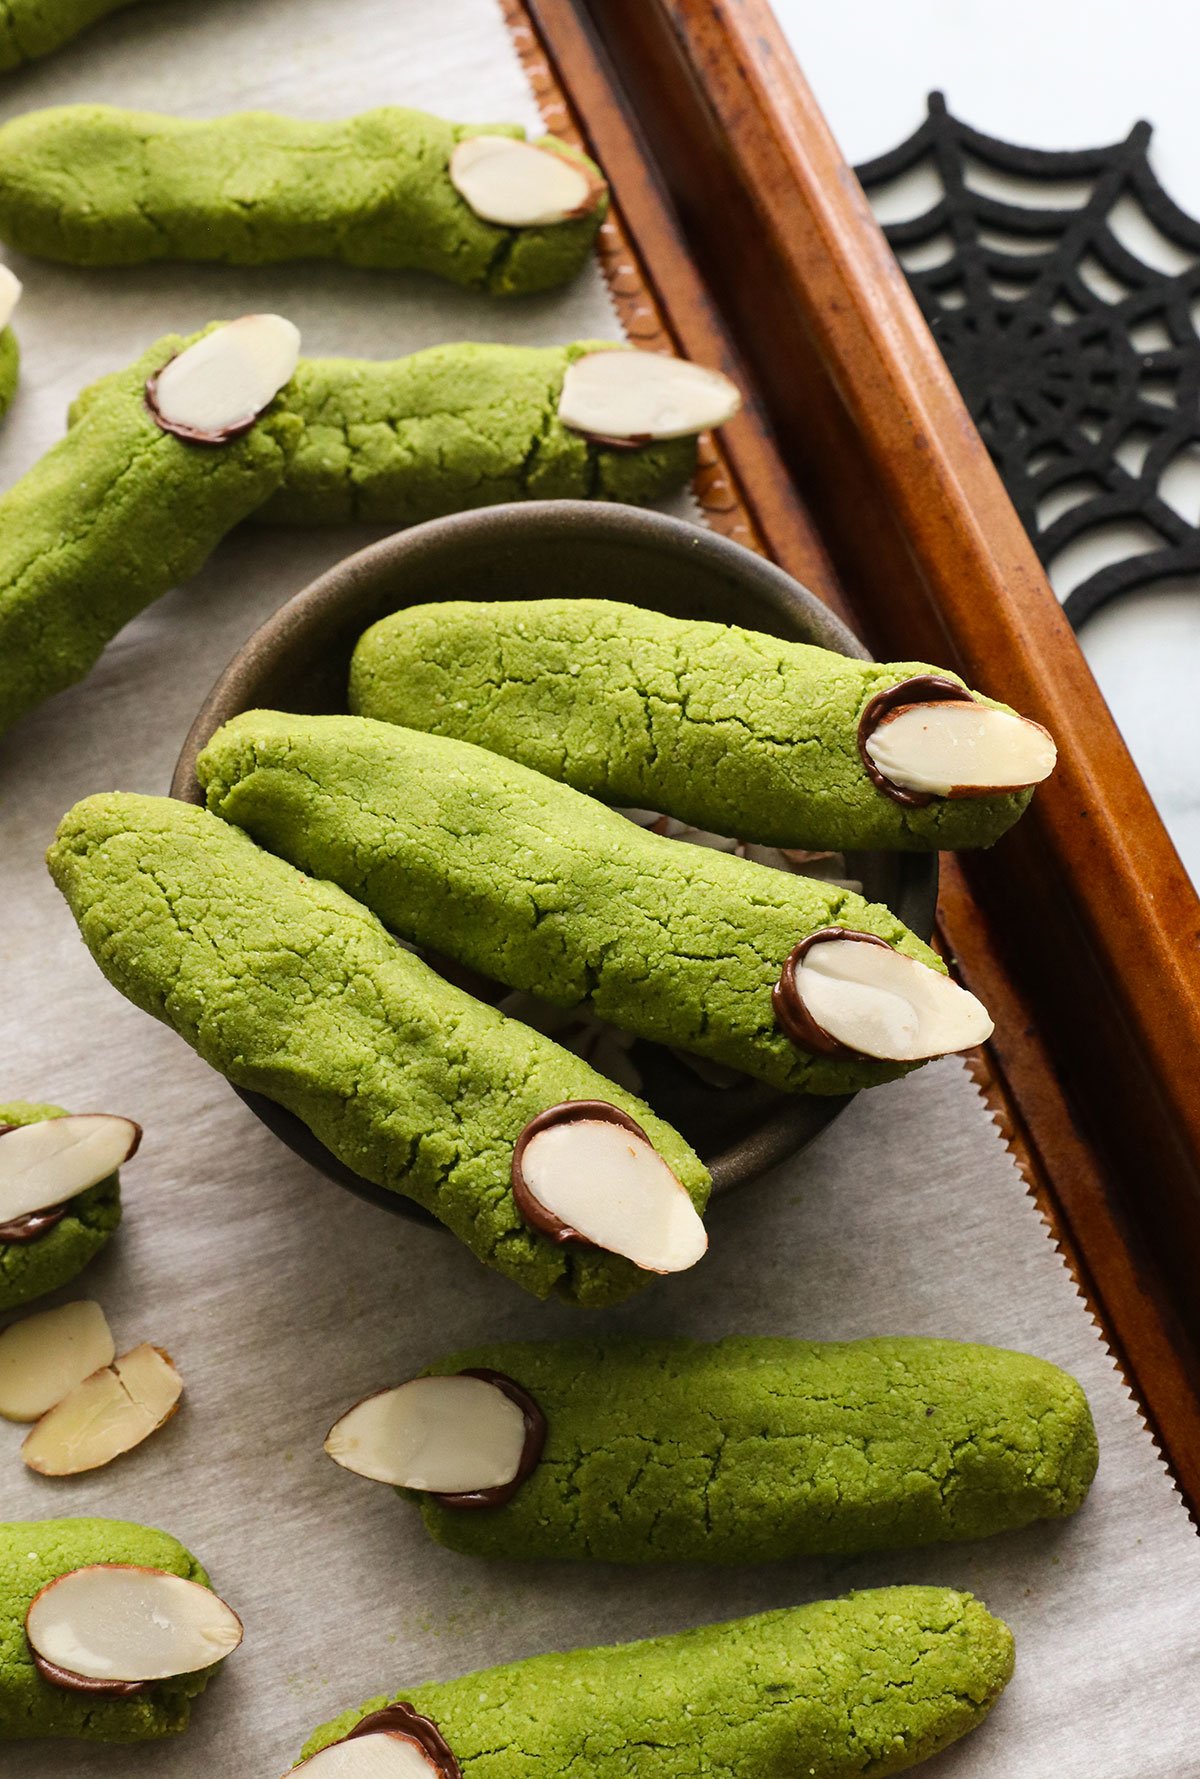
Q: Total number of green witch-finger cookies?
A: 12